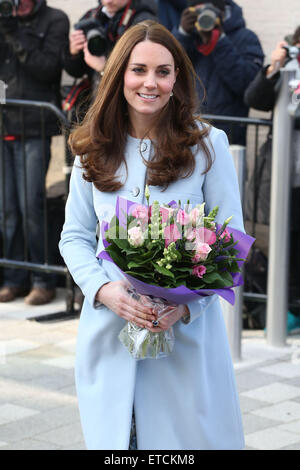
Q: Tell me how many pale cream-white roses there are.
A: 1